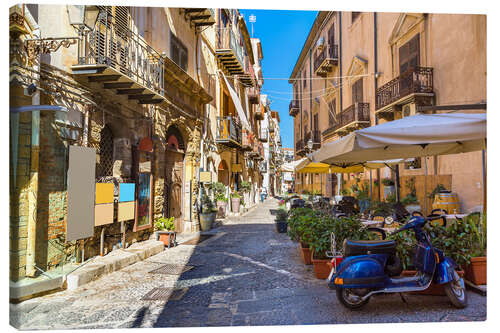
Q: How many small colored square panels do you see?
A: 4